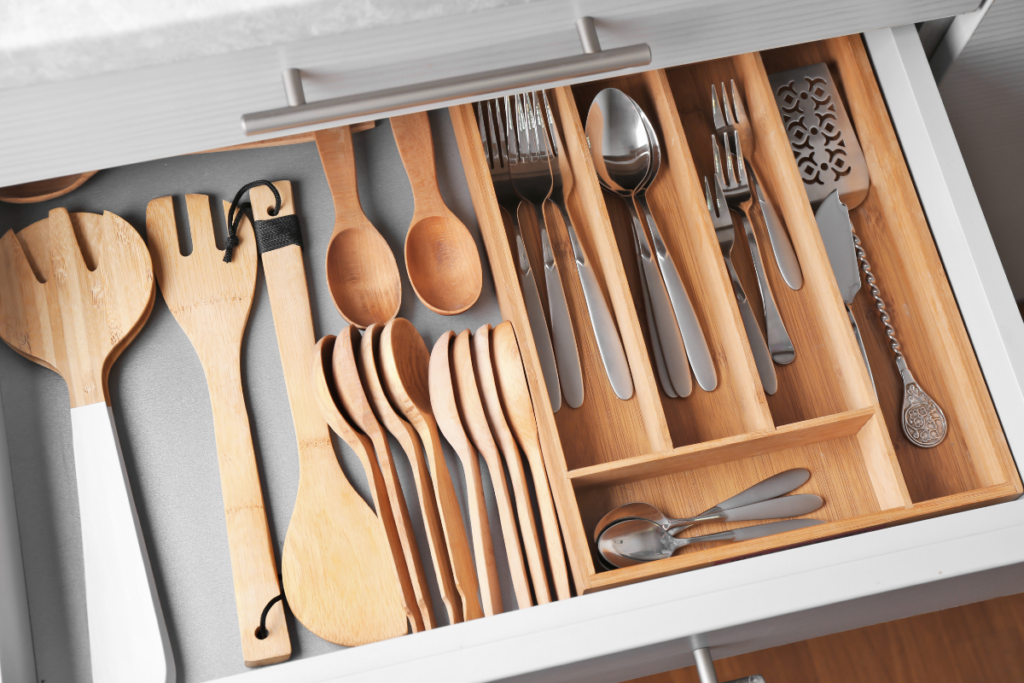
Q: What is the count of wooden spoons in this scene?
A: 10